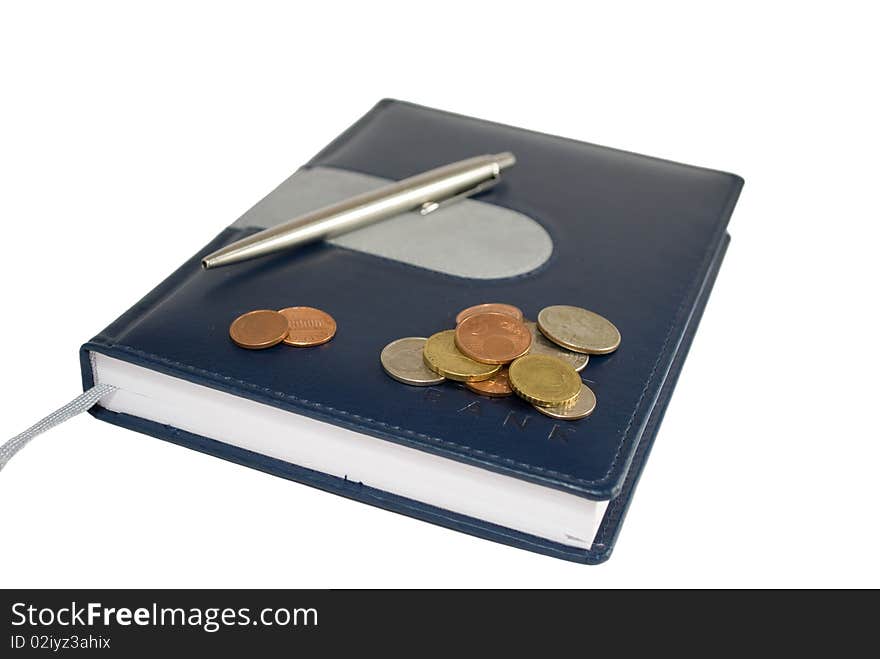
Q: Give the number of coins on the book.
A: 11